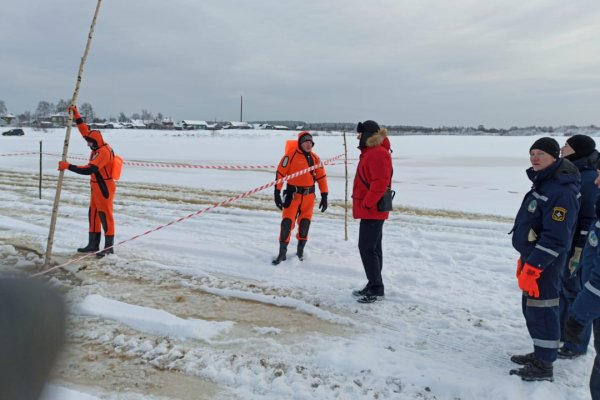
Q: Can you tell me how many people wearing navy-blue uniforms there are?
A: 3